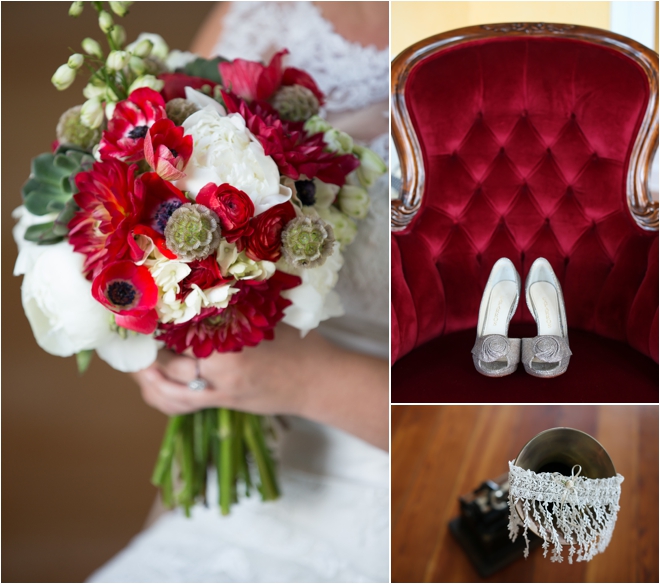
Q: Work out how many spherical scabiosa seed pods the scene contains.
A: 5